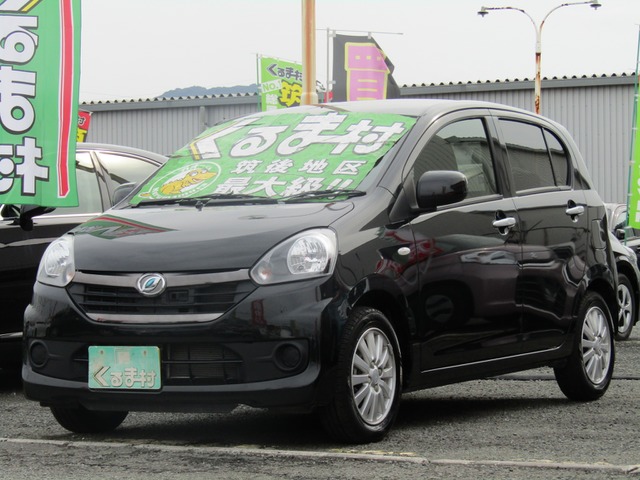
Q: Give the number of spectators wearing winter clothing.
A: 0